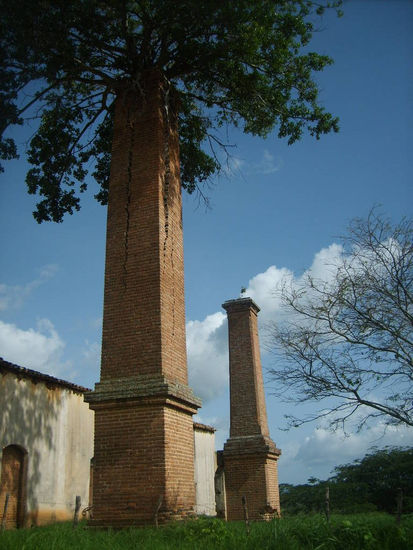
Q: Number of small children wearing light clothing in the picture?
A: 0